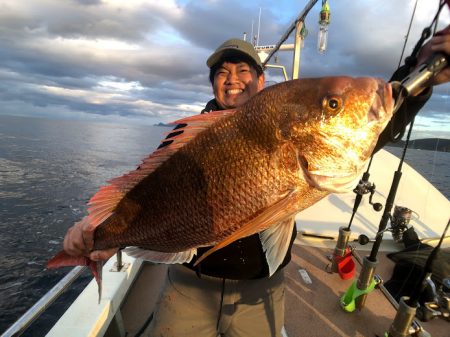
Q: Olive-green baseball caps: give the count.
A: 1